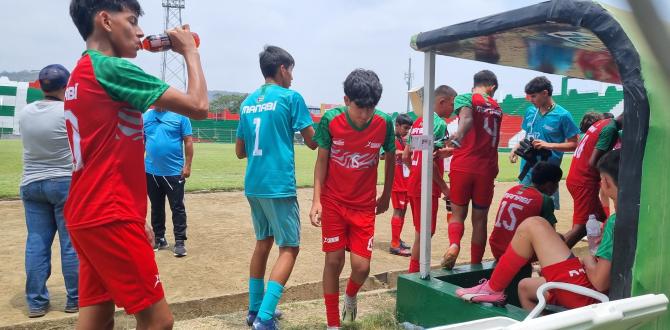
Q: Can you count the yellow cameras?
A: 0